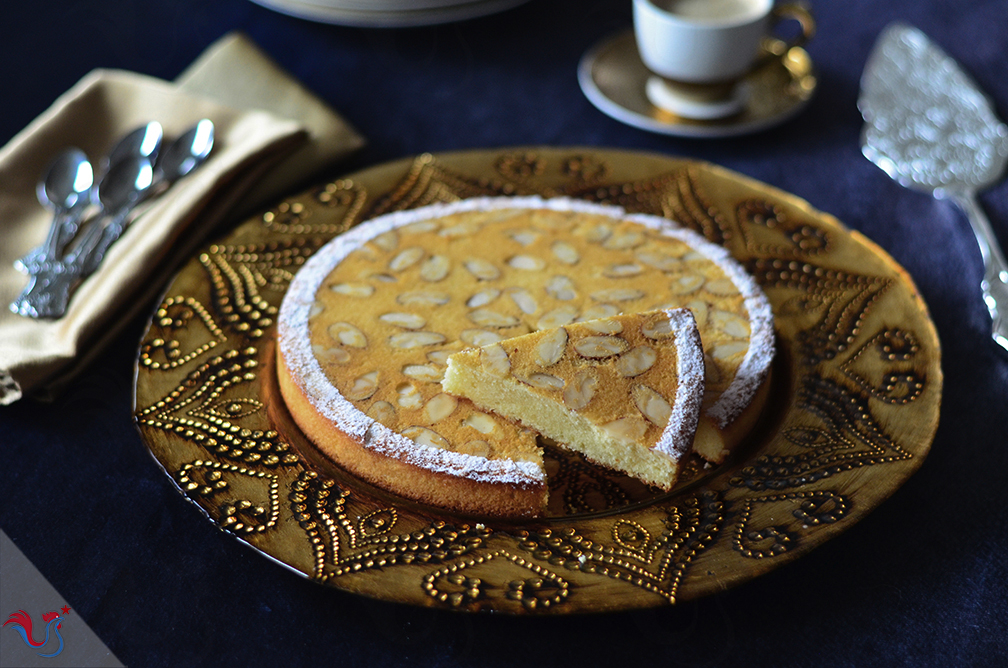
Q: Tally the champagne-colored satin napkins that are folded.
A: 2